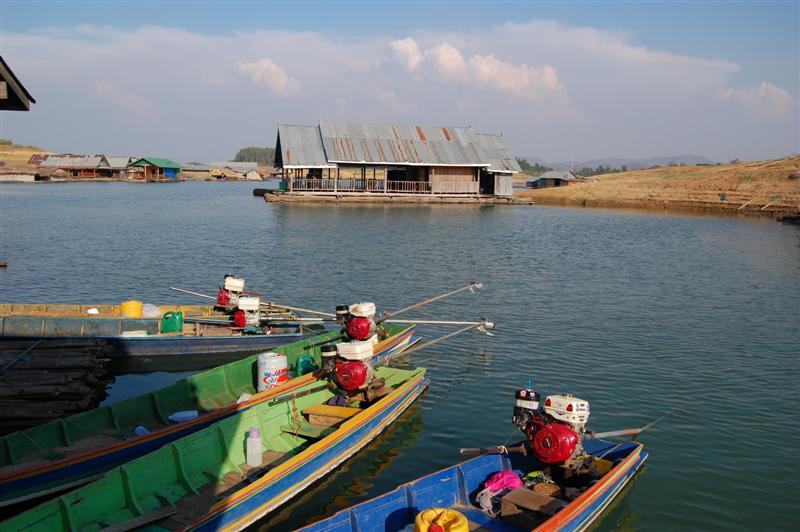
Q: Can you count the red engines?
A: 5